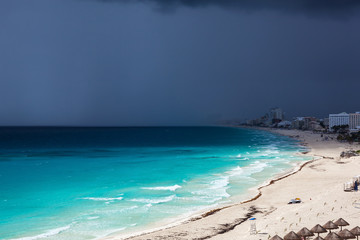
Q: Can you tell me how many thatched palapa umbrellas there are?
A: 10